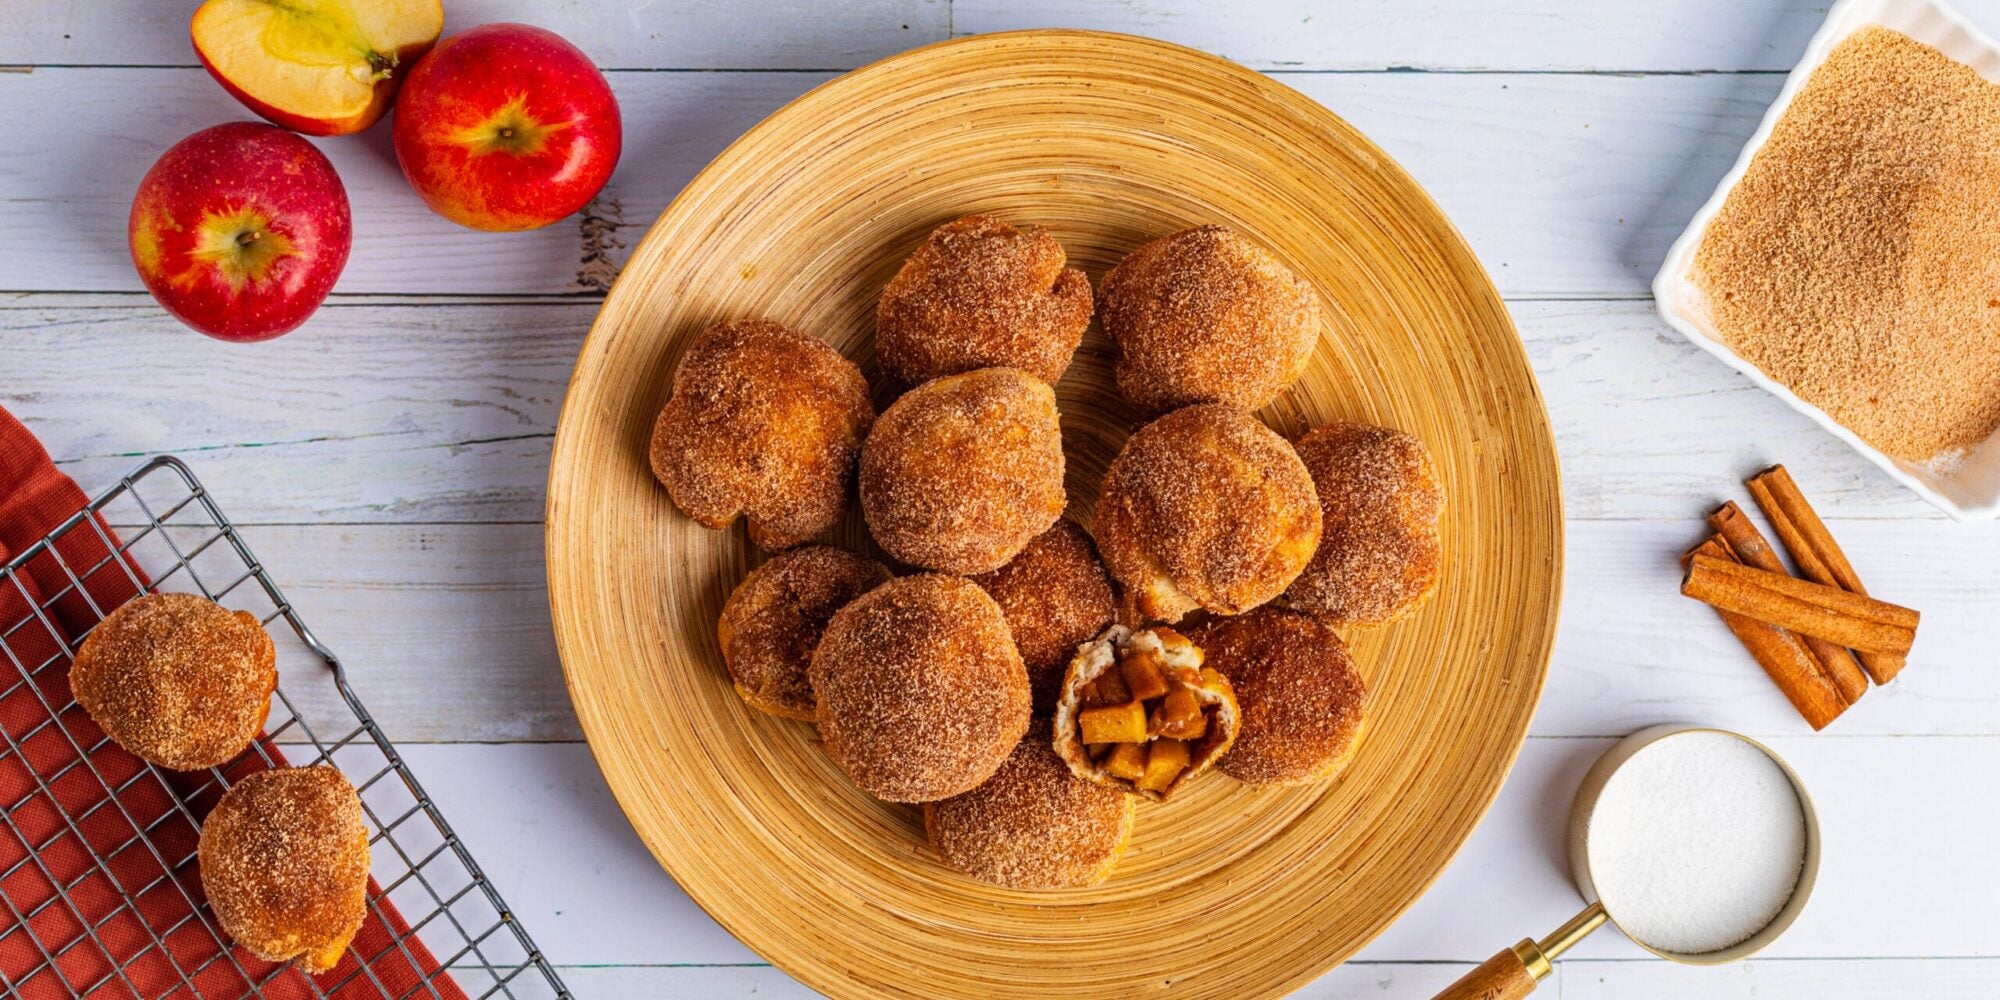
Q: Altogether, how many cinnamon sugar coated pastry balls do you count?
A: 14